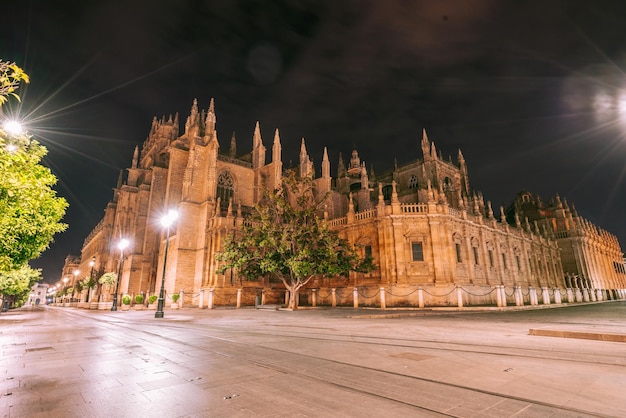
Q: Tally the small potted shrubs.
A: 4